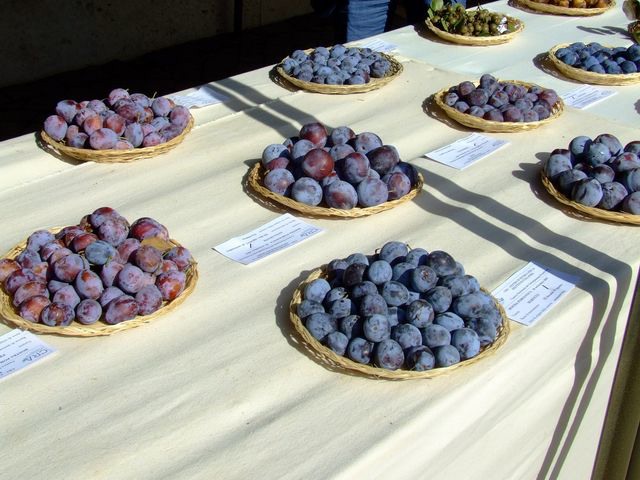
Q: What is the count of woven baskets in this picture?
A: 10